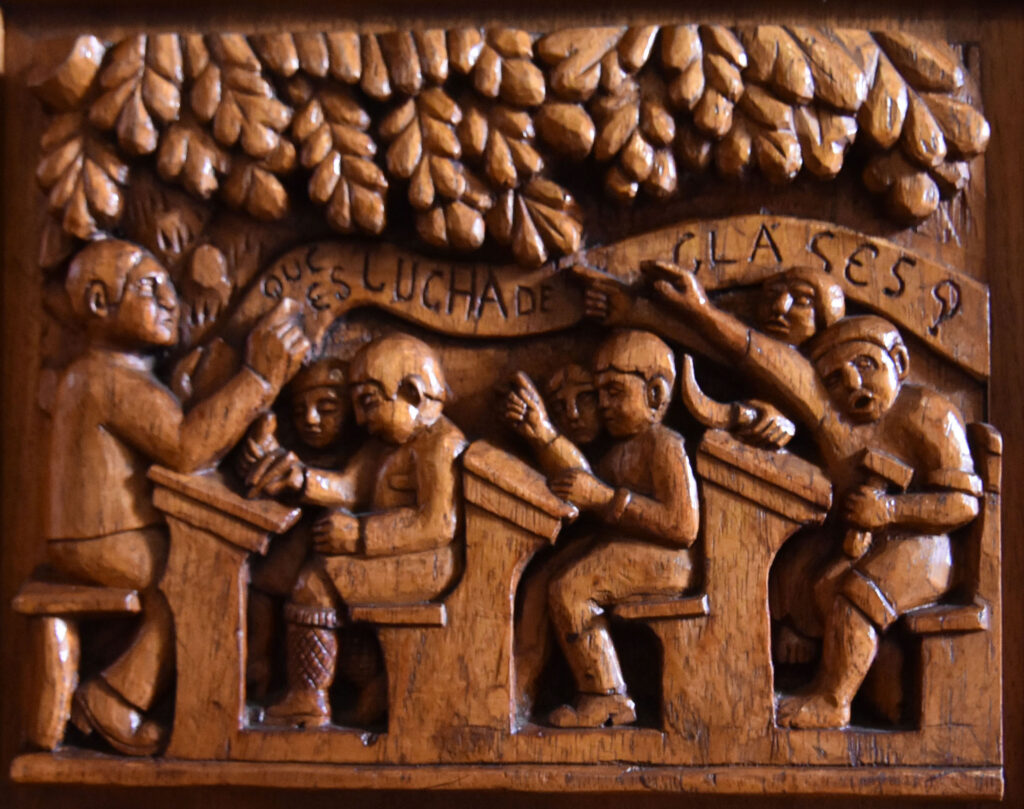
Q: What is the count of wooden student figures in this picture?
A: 6